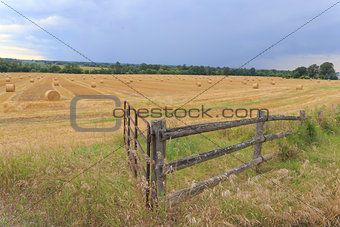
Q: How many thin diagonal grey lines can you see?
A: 2